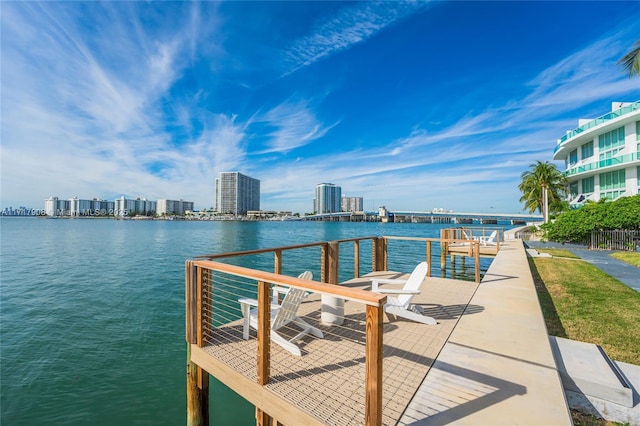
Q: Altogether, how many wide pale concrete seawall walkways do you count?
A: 1